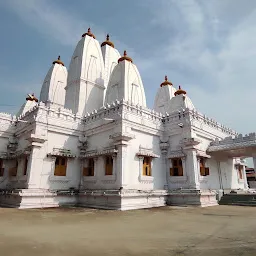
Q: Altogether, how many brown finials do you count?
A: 7